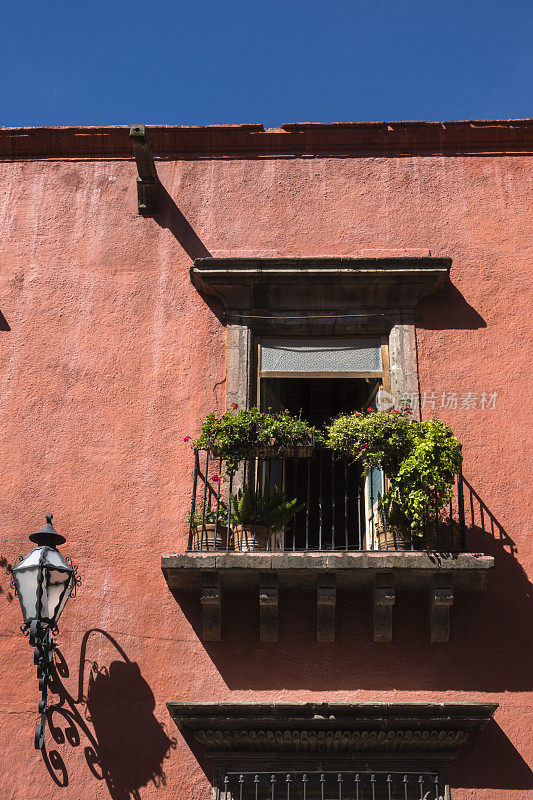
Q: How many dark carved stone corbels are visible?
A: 5